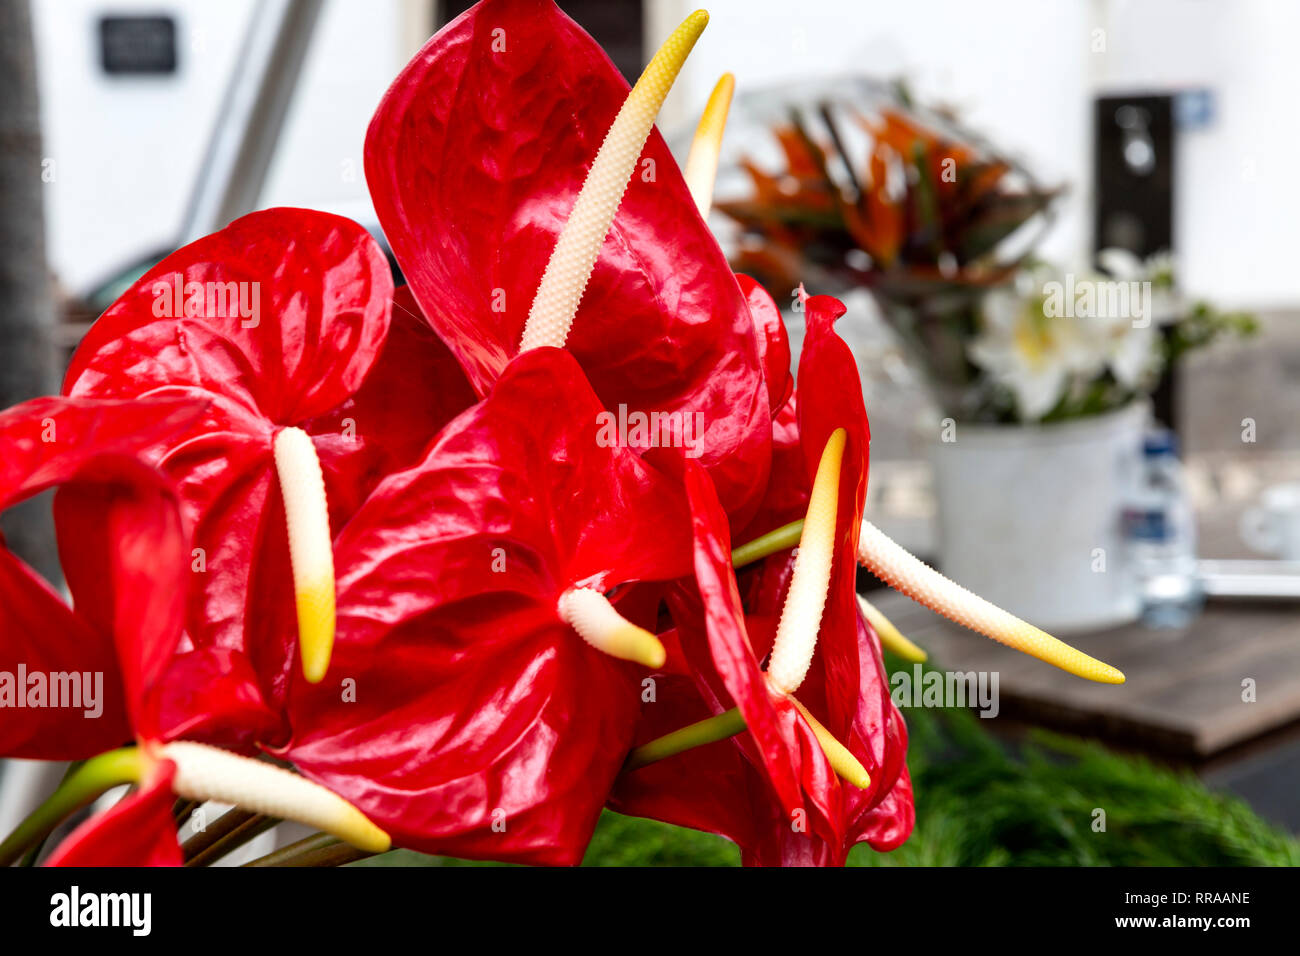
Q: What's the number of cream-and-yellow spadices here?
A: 9